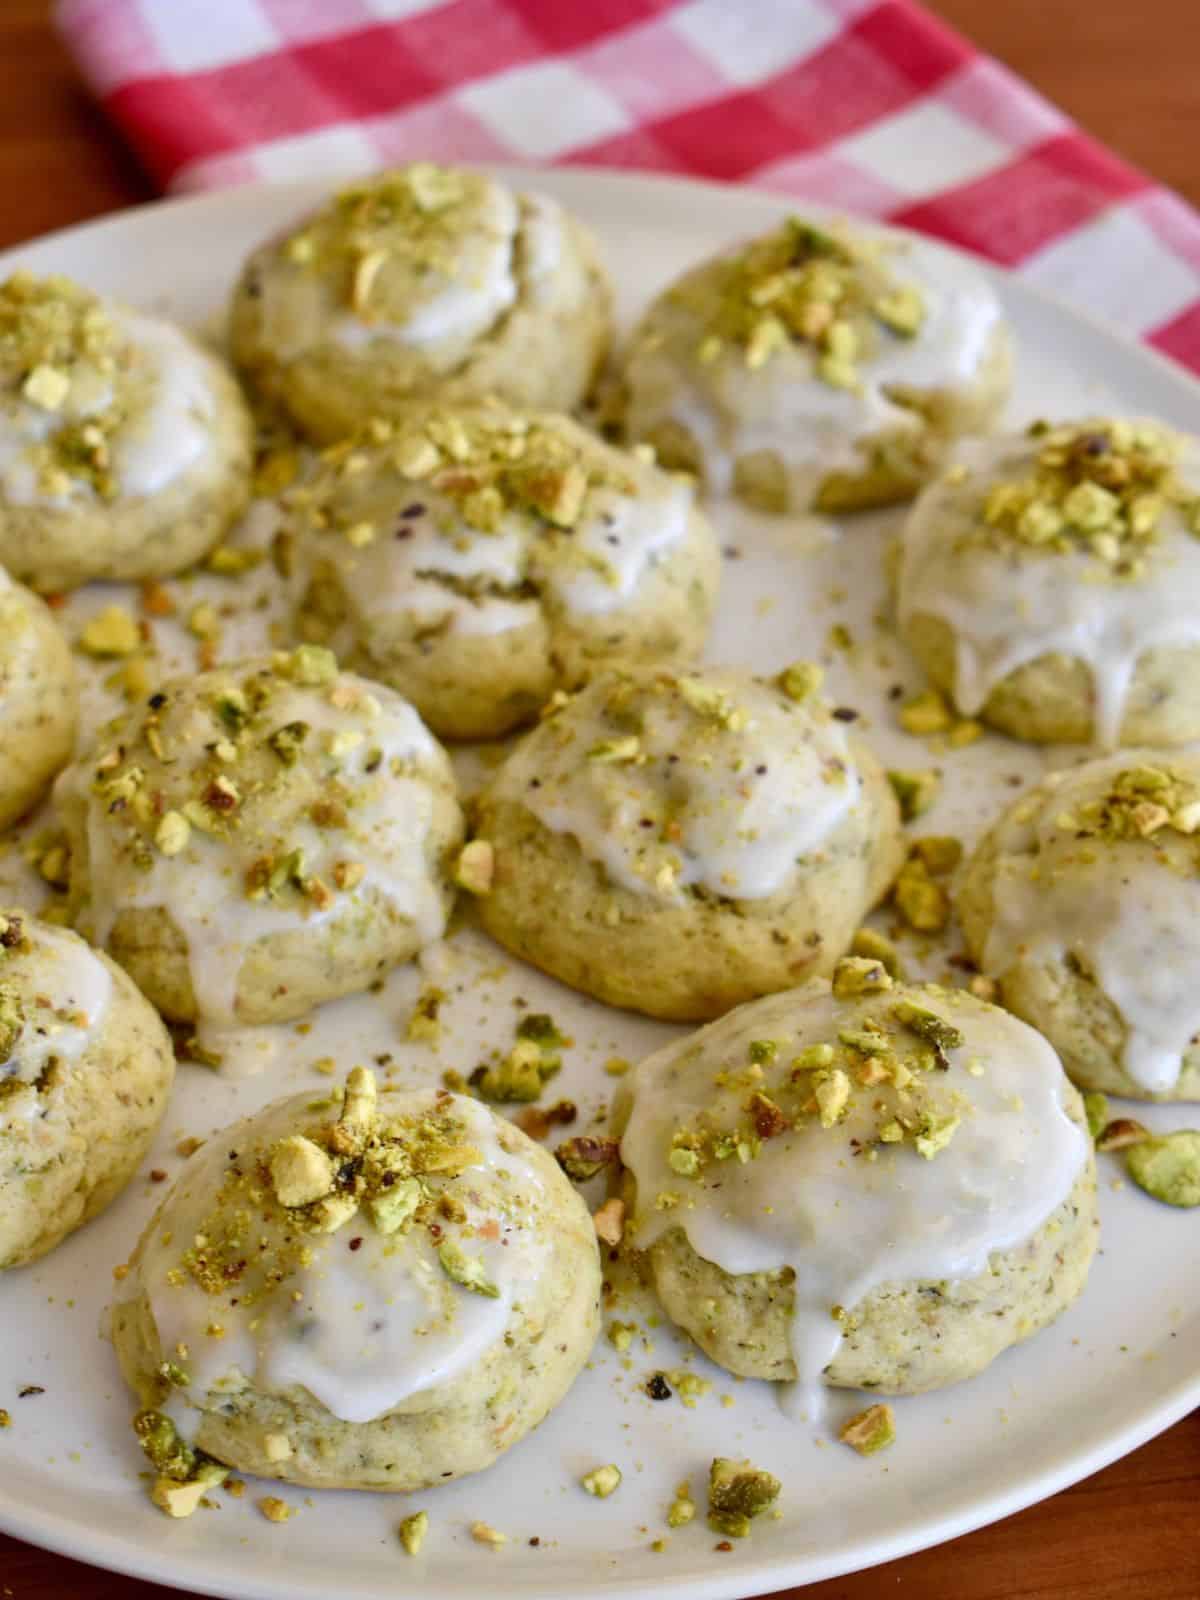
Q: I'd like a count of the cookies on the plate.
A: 12